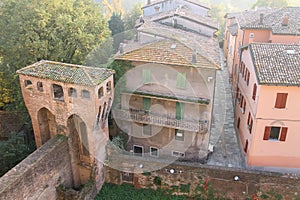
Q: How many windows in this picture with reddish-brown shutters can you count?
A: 10